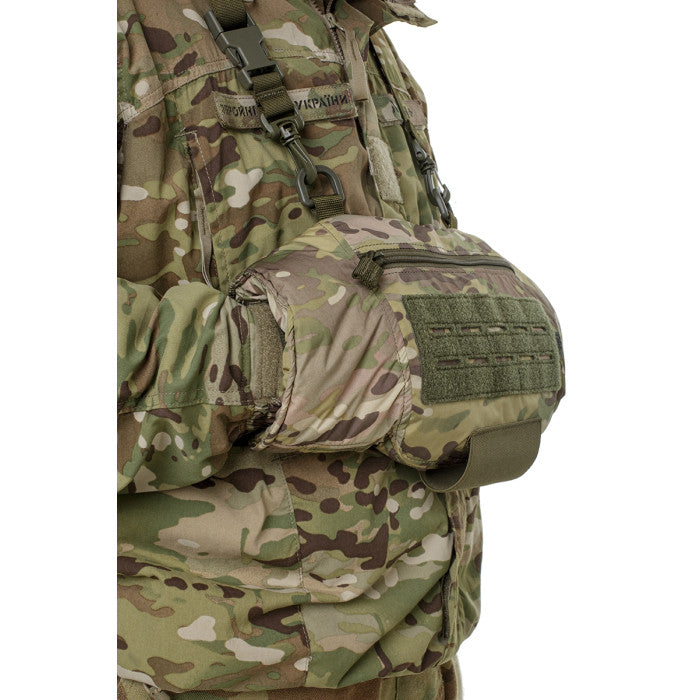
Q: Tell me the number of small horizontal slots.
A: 10